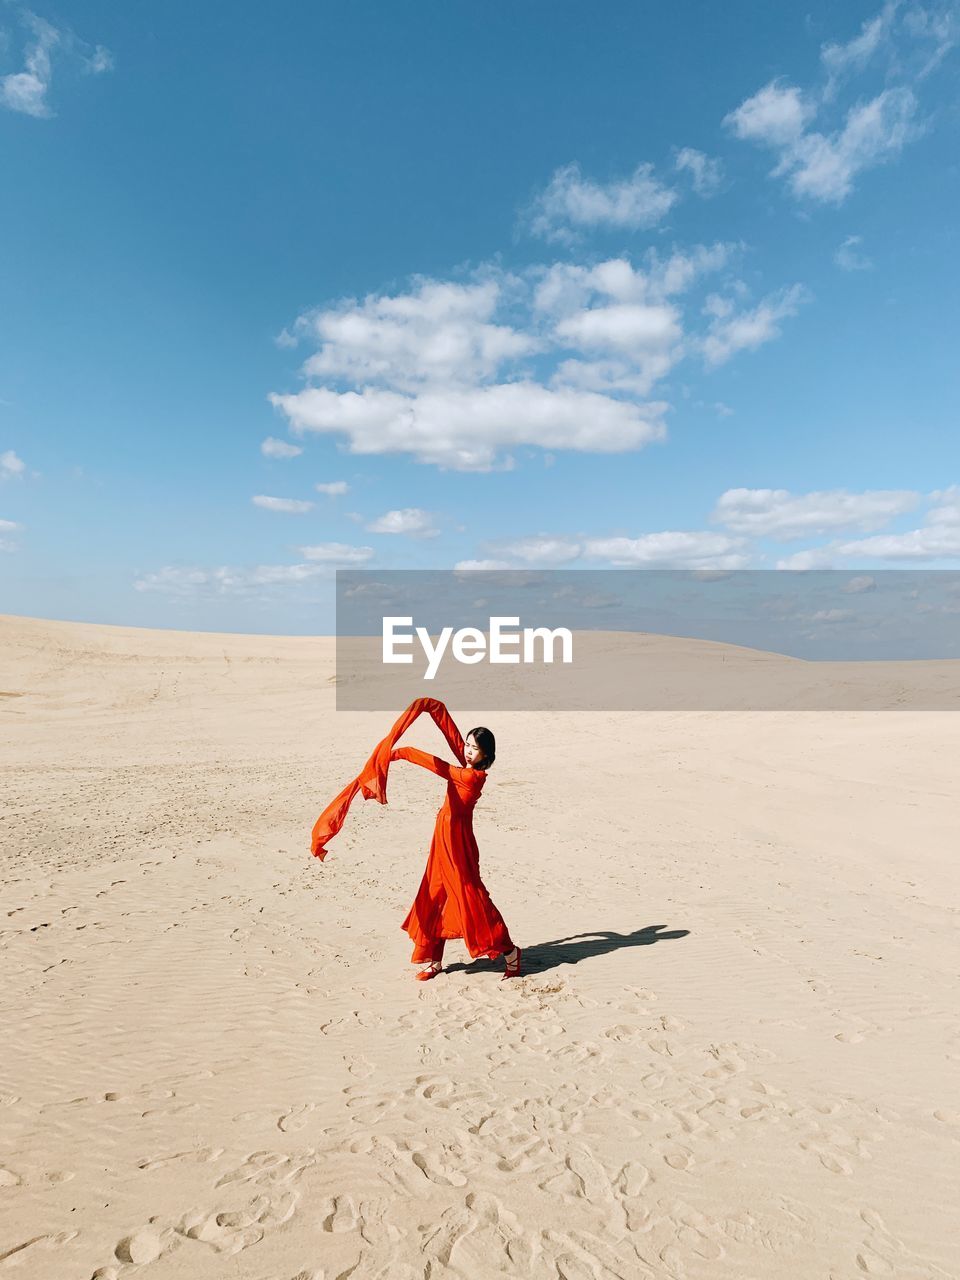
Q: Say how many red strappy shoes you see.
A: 2